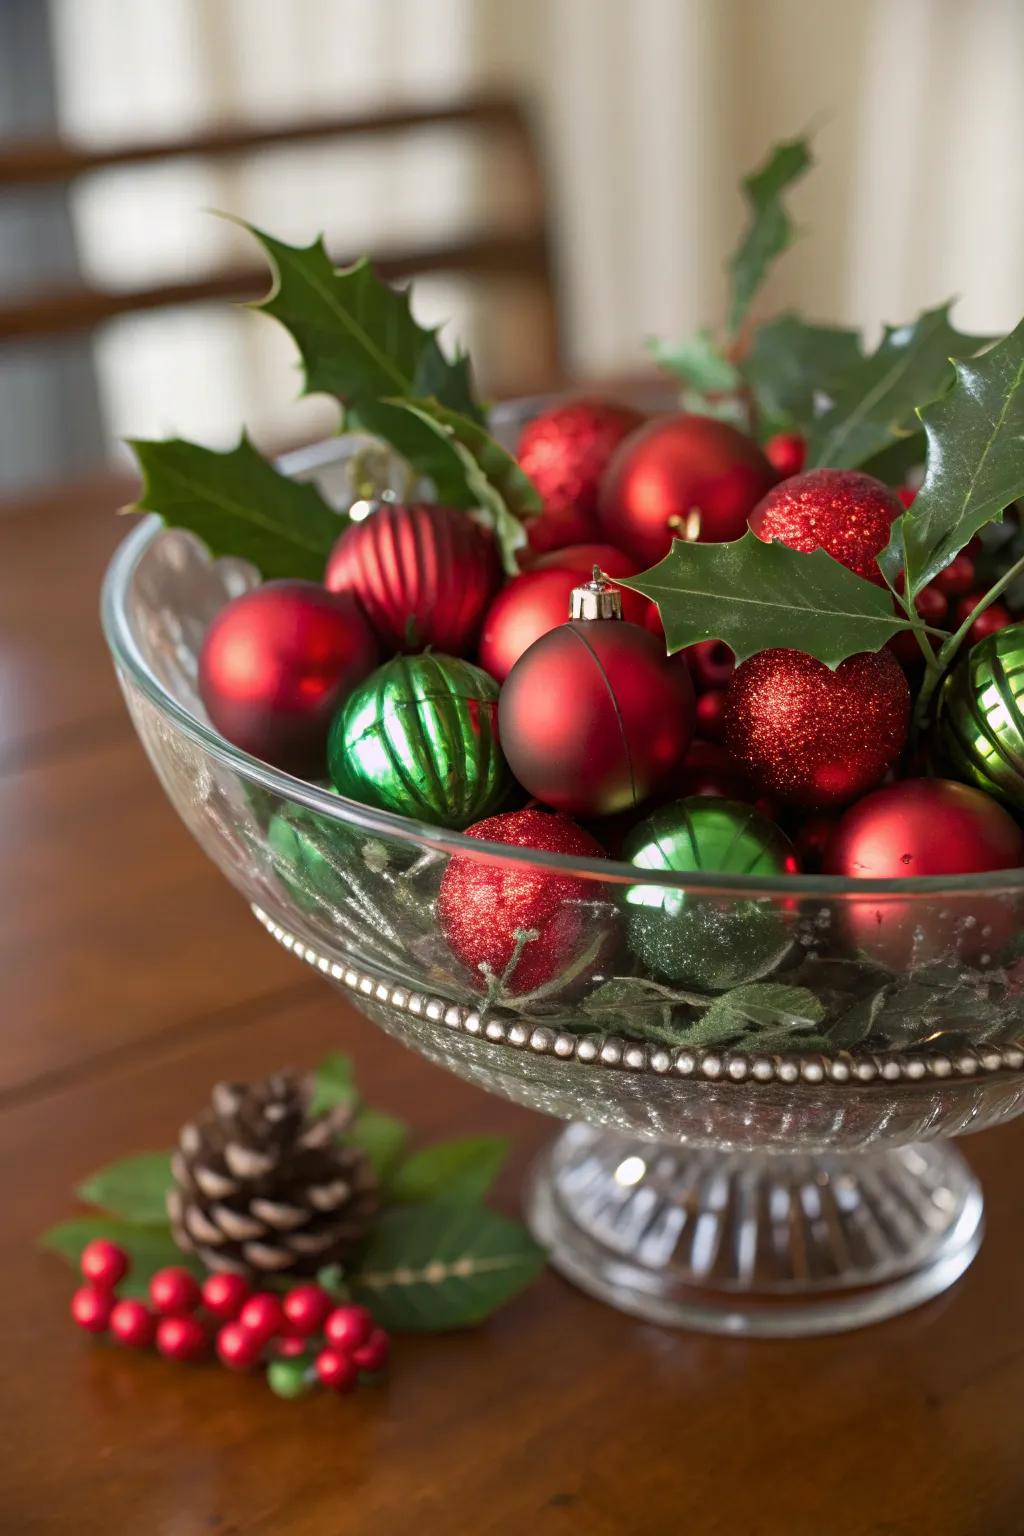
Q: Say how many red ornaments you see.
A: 10